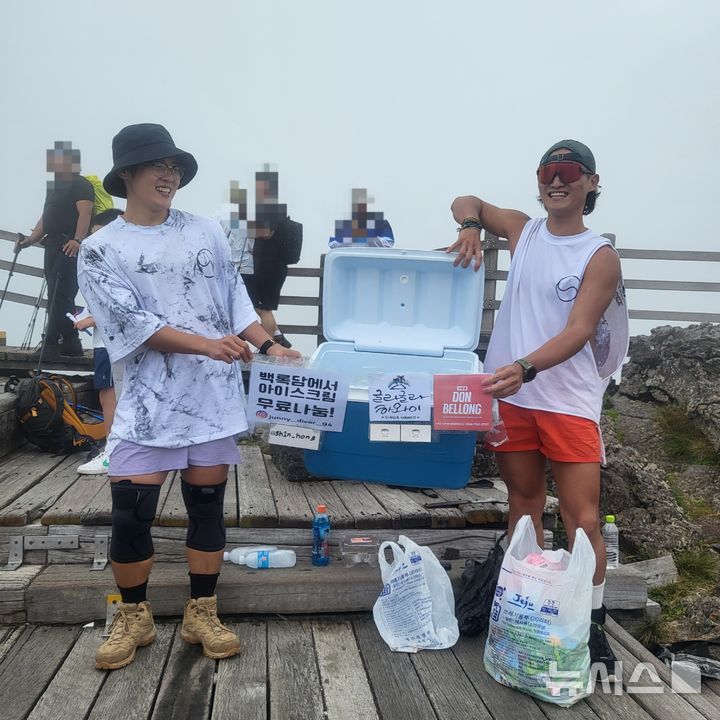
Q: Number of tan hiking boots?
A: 2